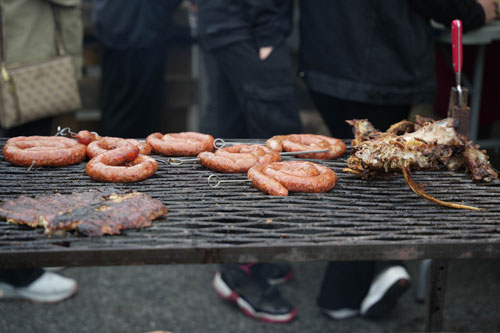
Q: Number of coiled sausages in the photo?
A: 7